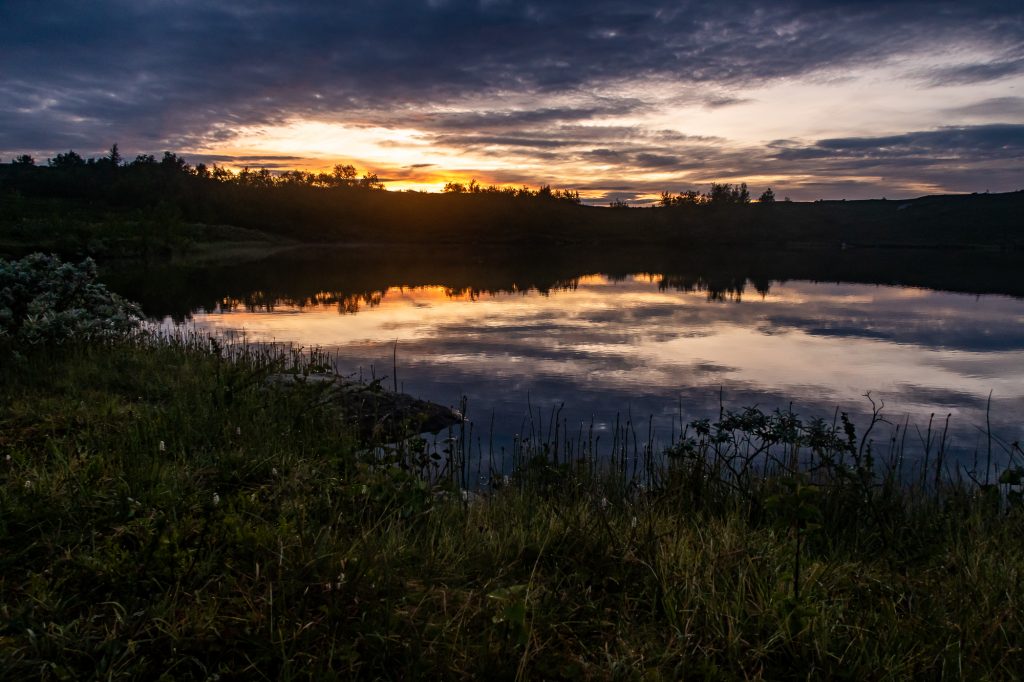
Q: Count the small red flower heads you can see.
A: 0